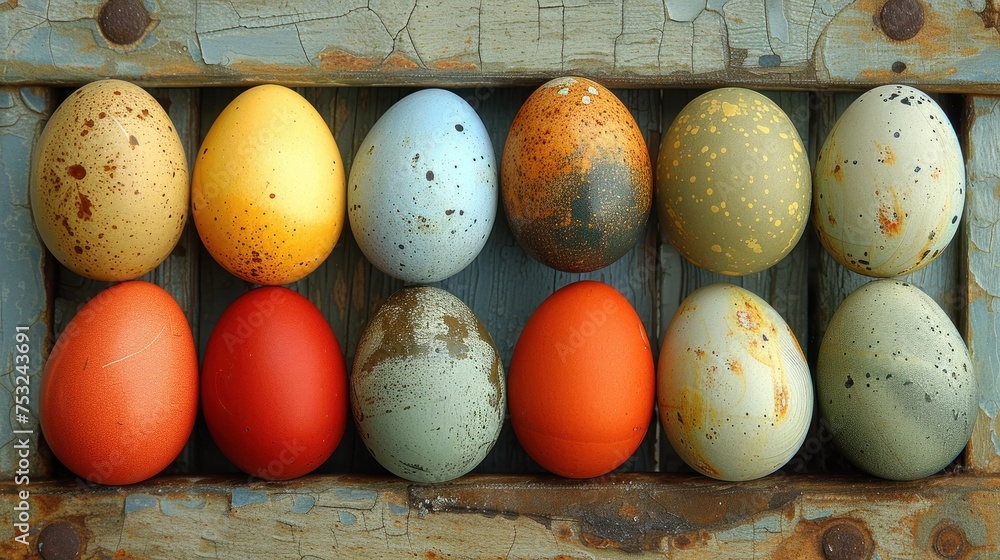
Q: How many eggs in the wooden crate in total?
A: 12